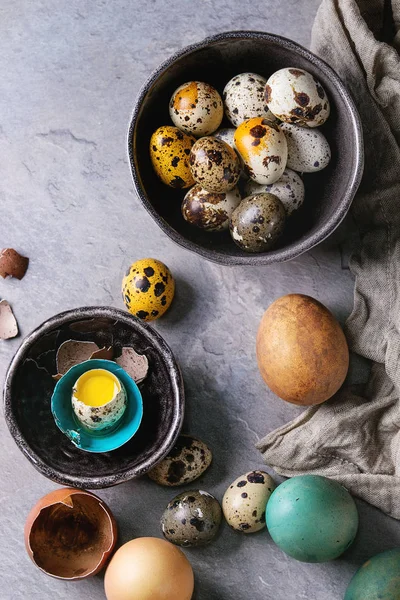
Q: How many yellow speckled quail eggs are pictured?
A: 2